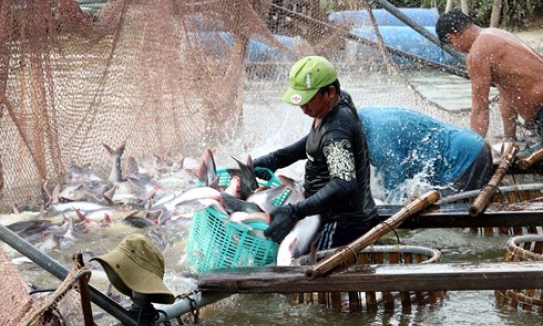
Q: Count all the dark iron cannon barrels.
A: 0